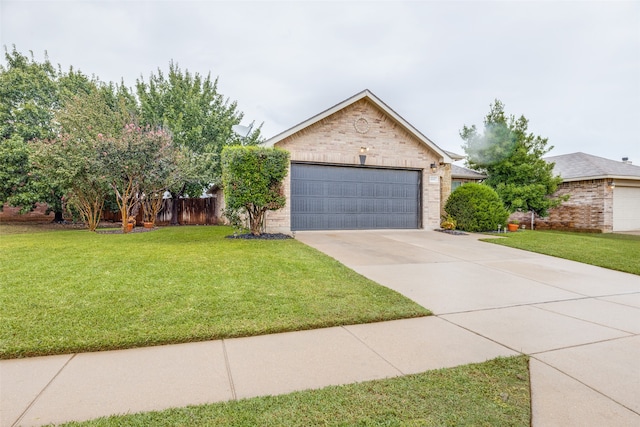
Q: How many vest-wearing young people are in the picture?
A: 0